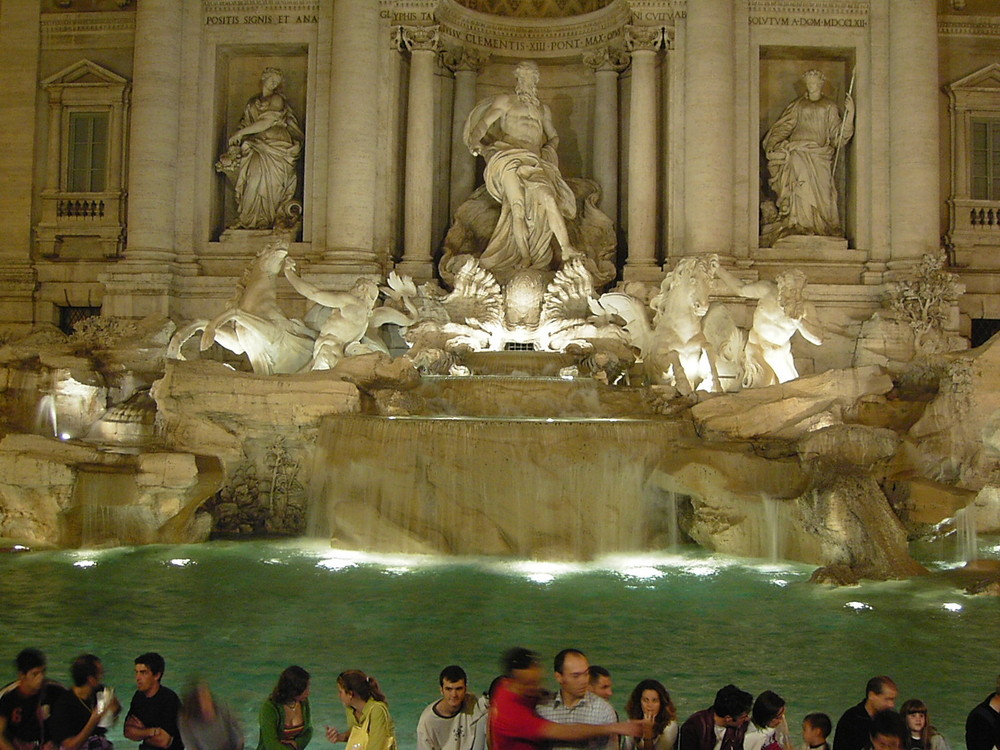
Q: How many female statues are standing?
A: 2